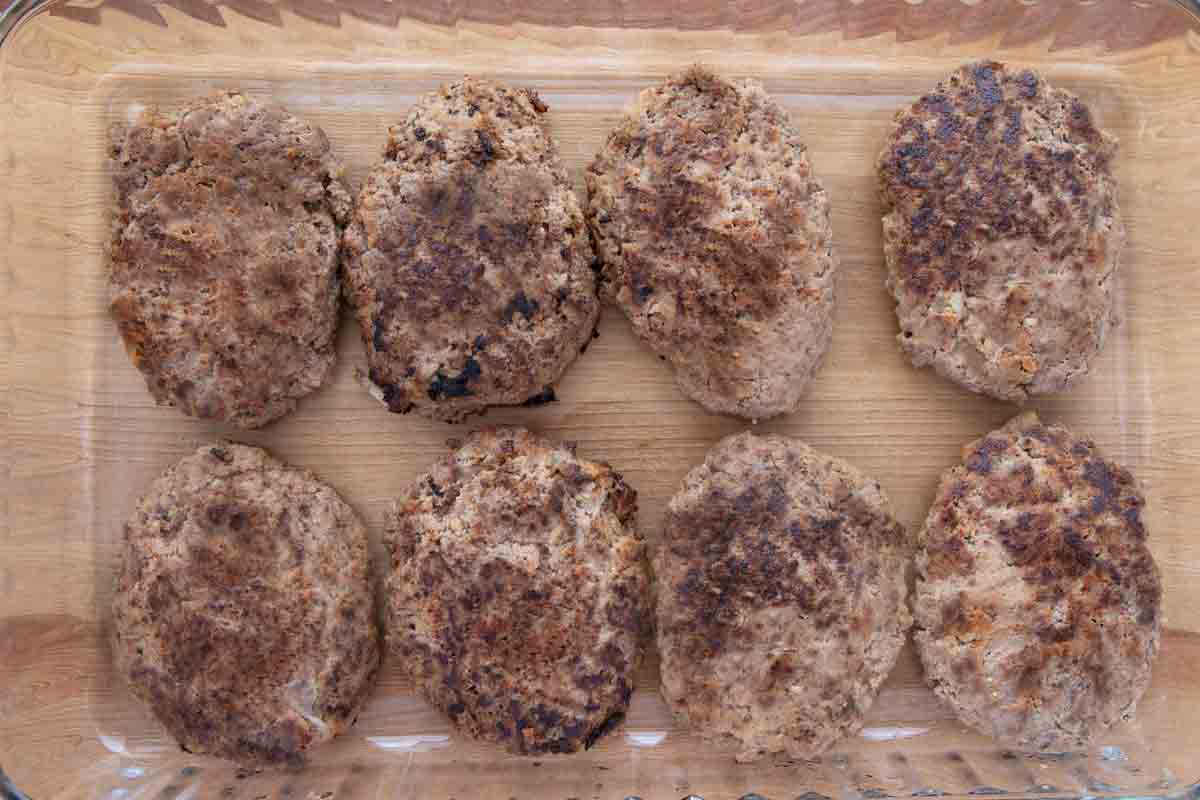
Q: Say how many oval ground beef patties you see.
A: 8